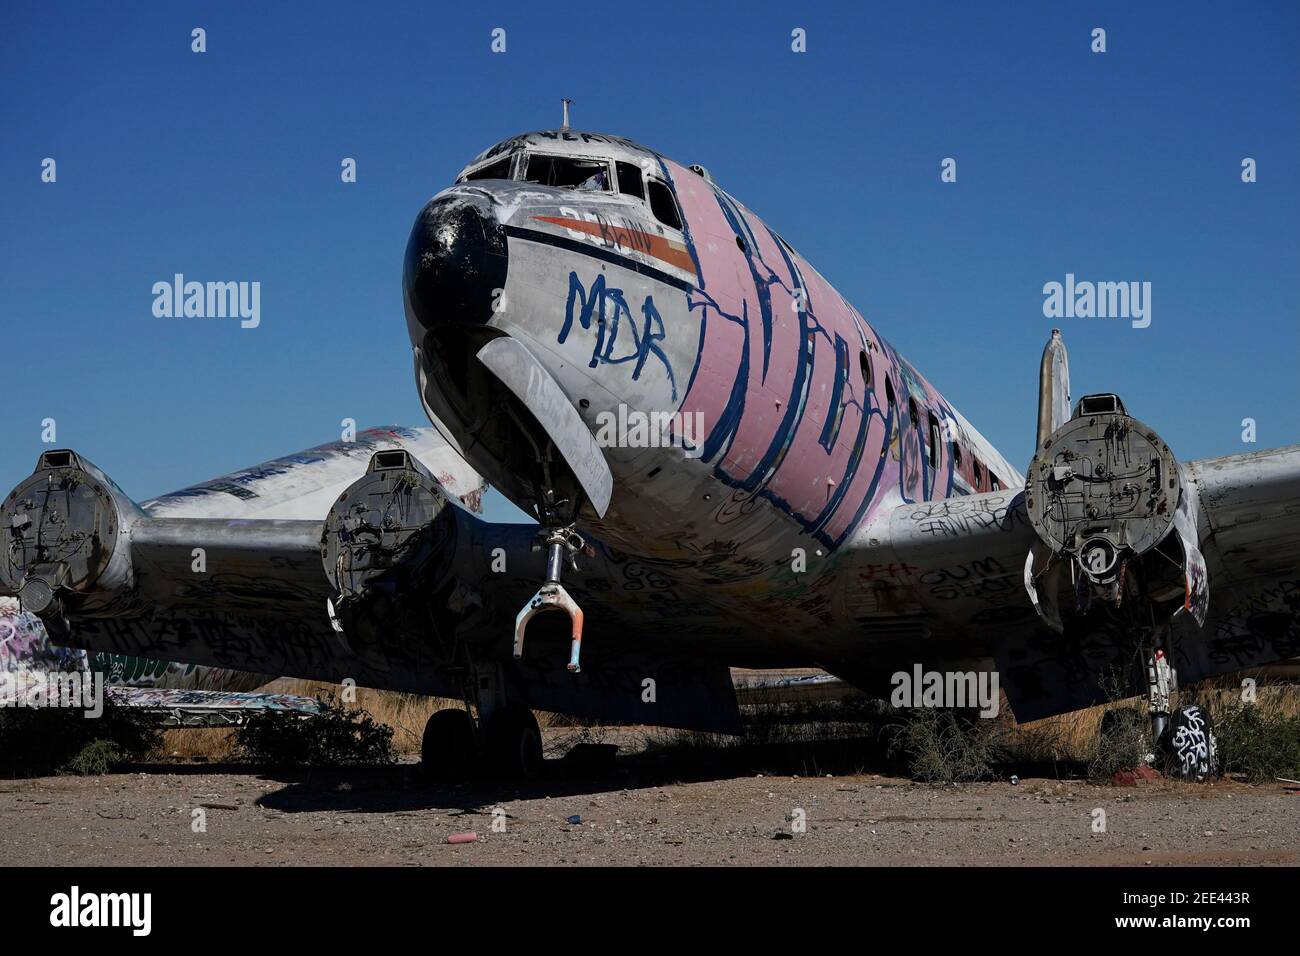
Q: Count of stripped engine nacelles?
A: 3